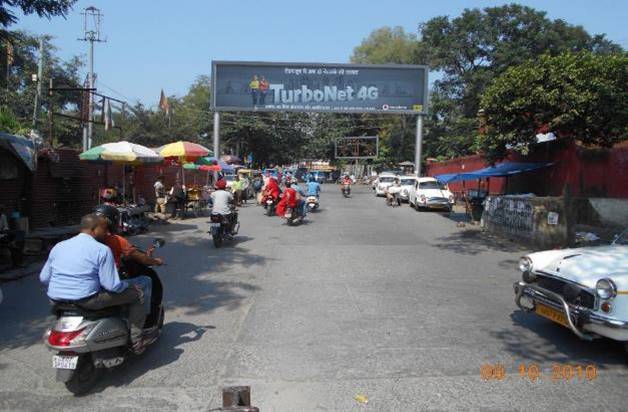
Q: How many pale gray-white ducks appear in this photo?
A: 0